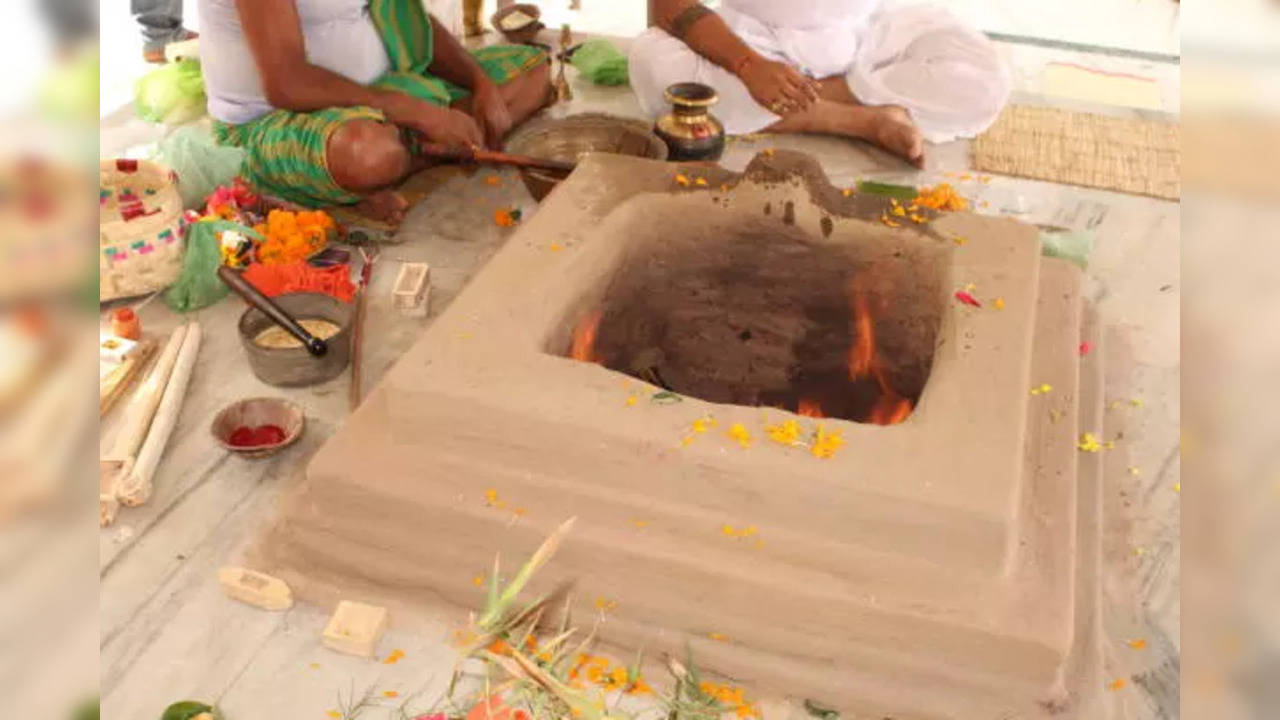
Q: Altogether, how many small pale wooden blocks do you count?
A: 3